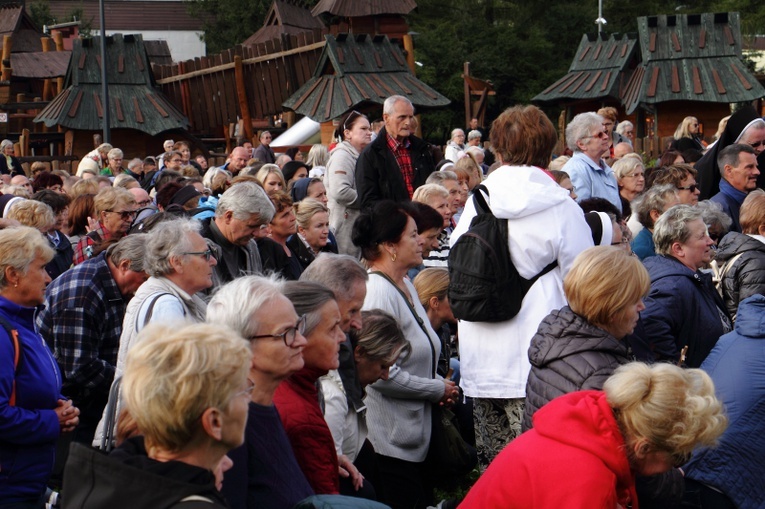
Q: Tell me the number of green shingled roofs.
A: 4